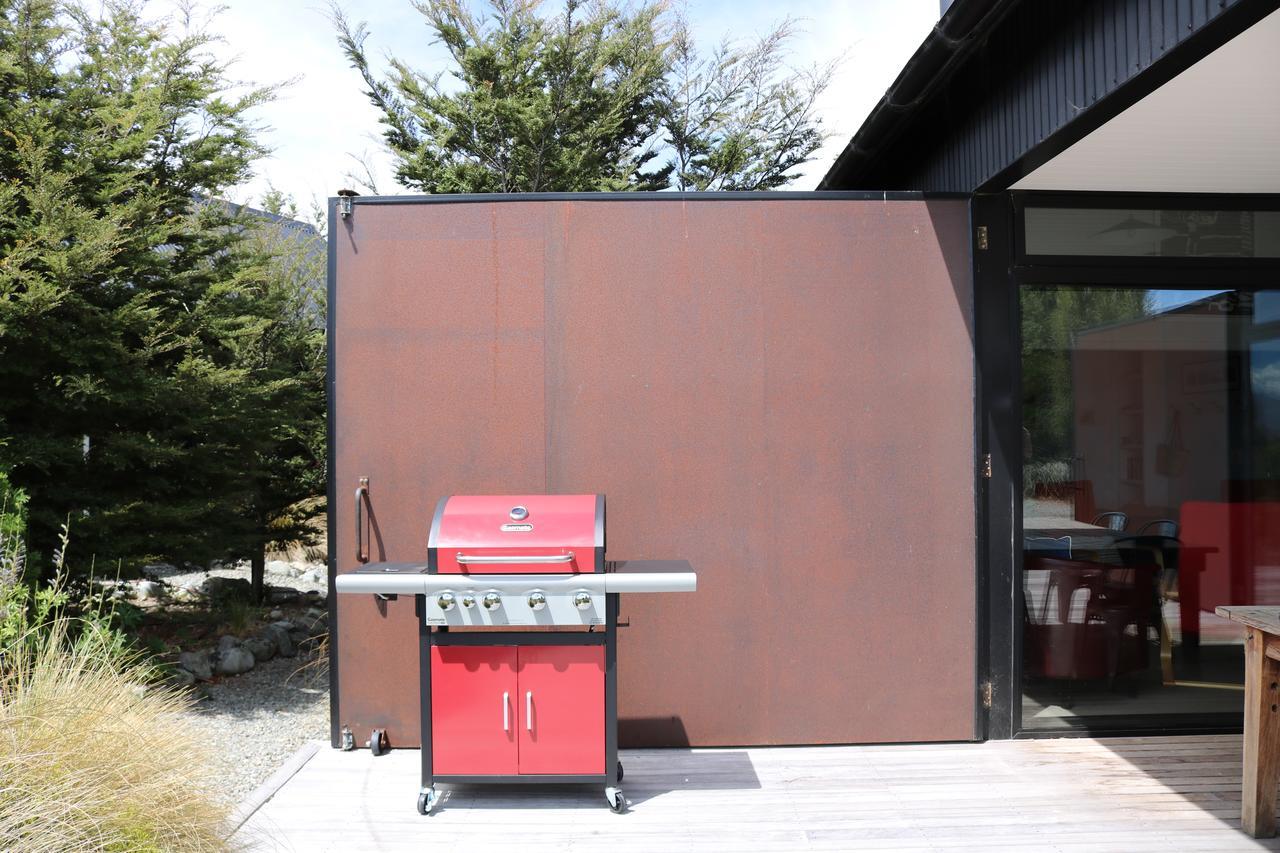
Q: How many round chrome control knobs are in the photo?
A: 5